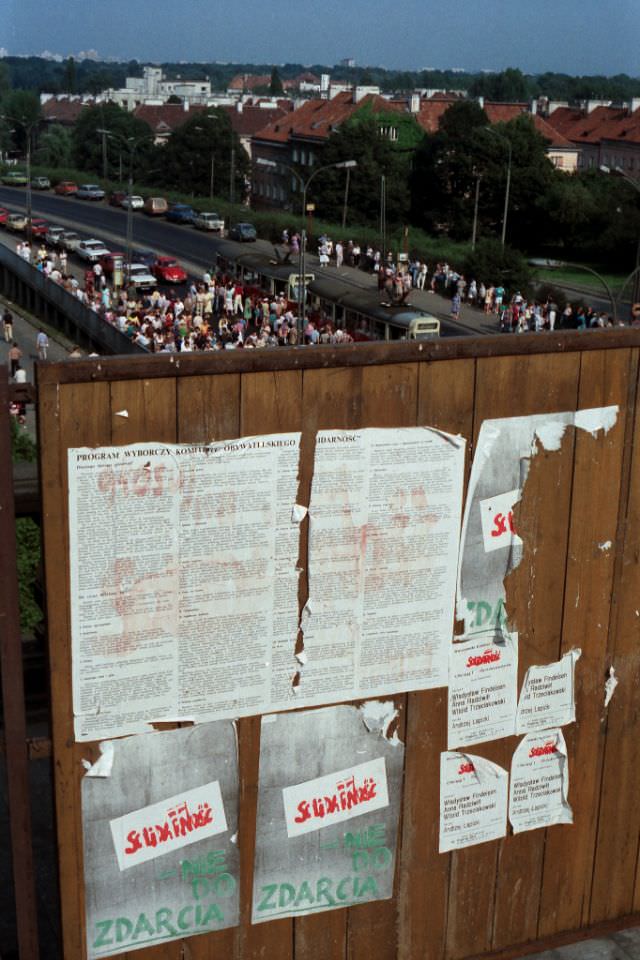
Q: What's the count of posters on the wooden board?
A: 8